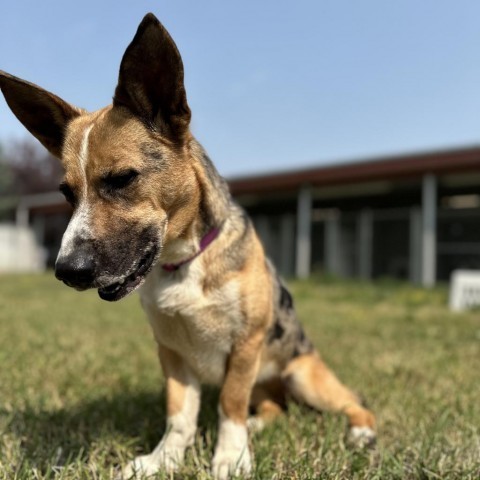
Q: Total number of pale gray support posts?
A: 2